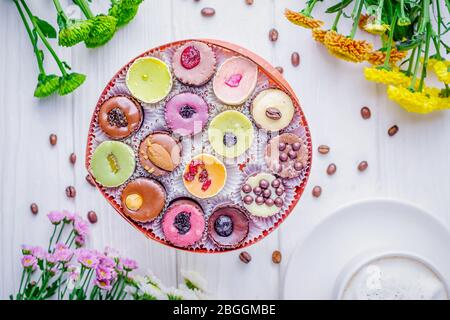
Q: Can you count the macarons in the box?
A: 15